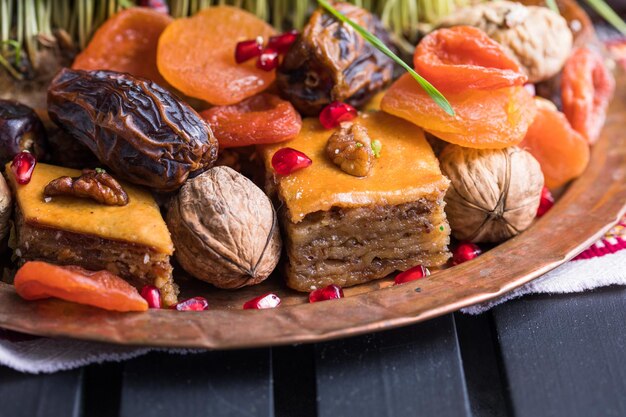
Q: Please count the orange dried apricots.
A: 8